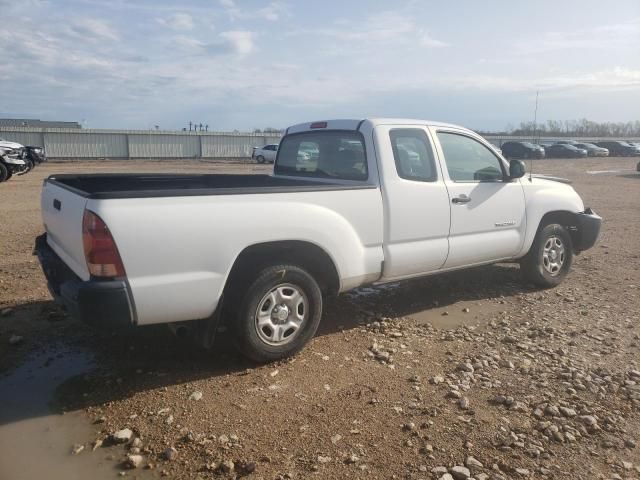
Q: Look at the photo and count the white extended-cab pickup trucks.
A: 1